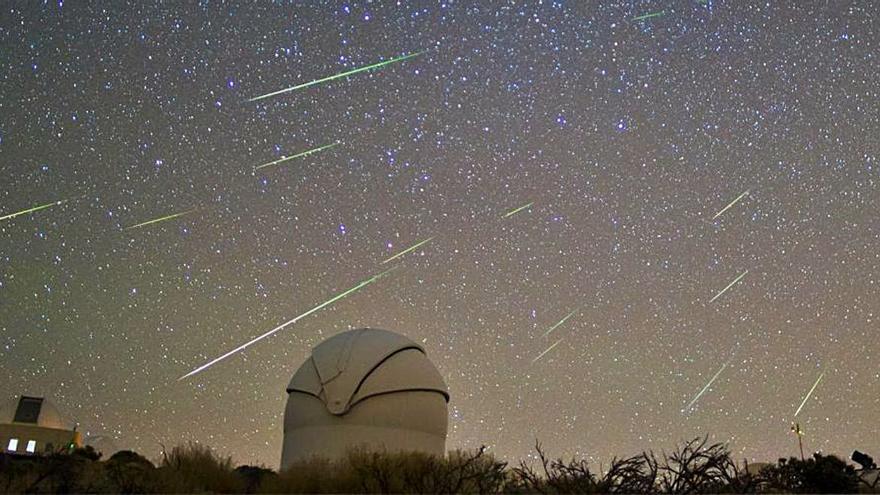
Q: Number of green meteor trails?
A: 14